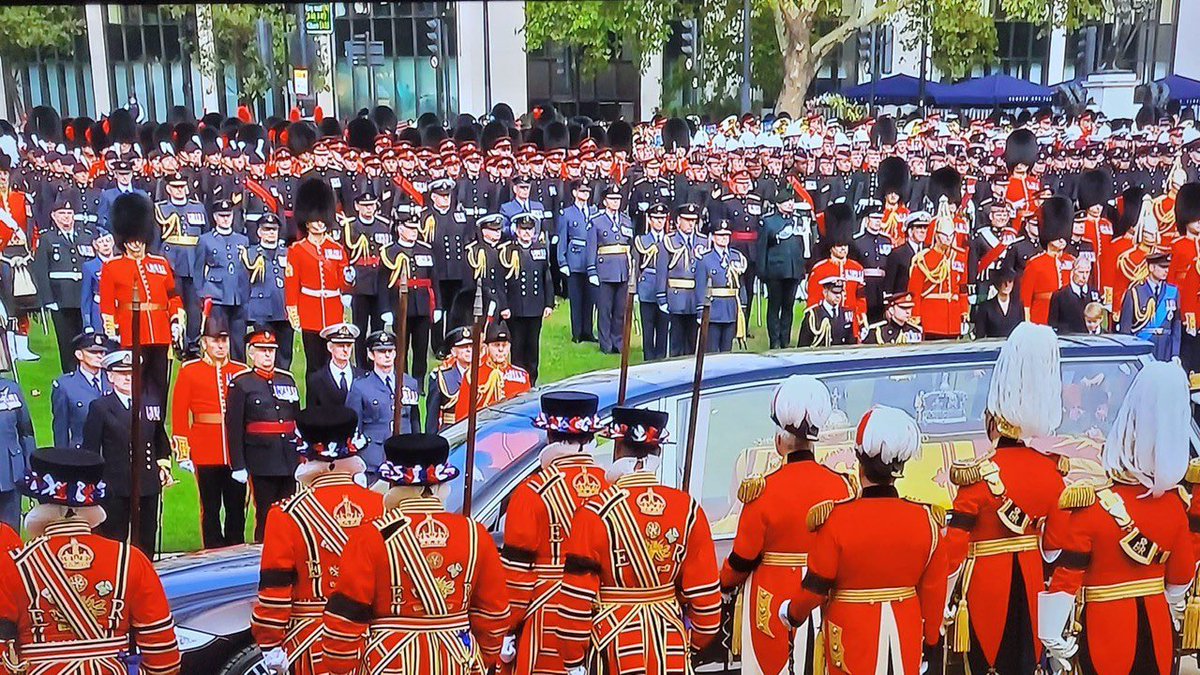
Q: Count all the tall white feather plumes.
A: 2